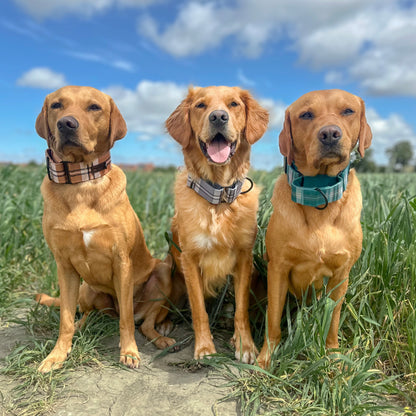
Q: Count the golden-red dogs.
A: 3